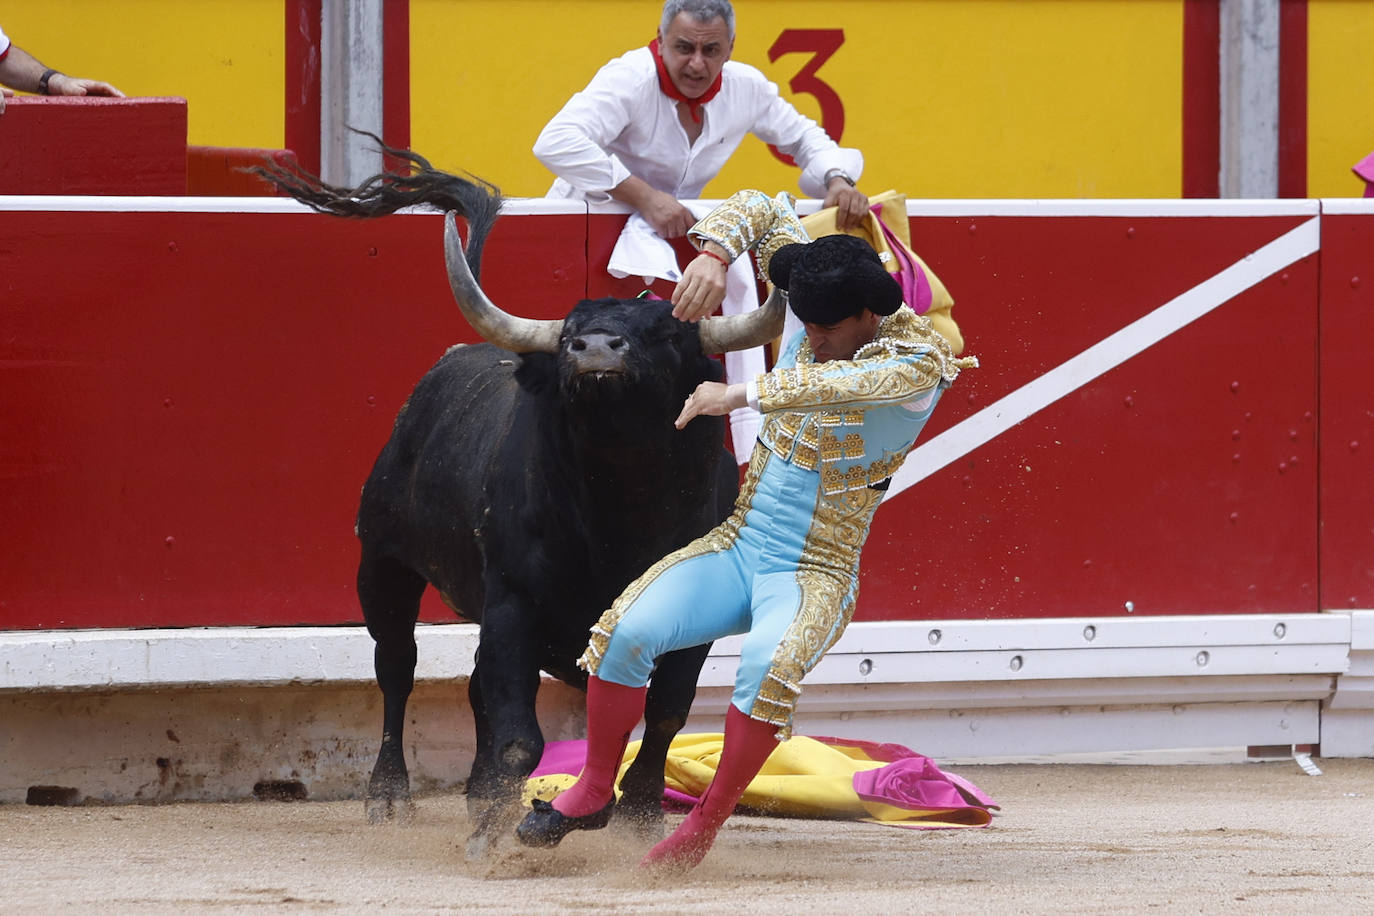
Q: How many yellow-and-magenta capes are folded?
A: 1